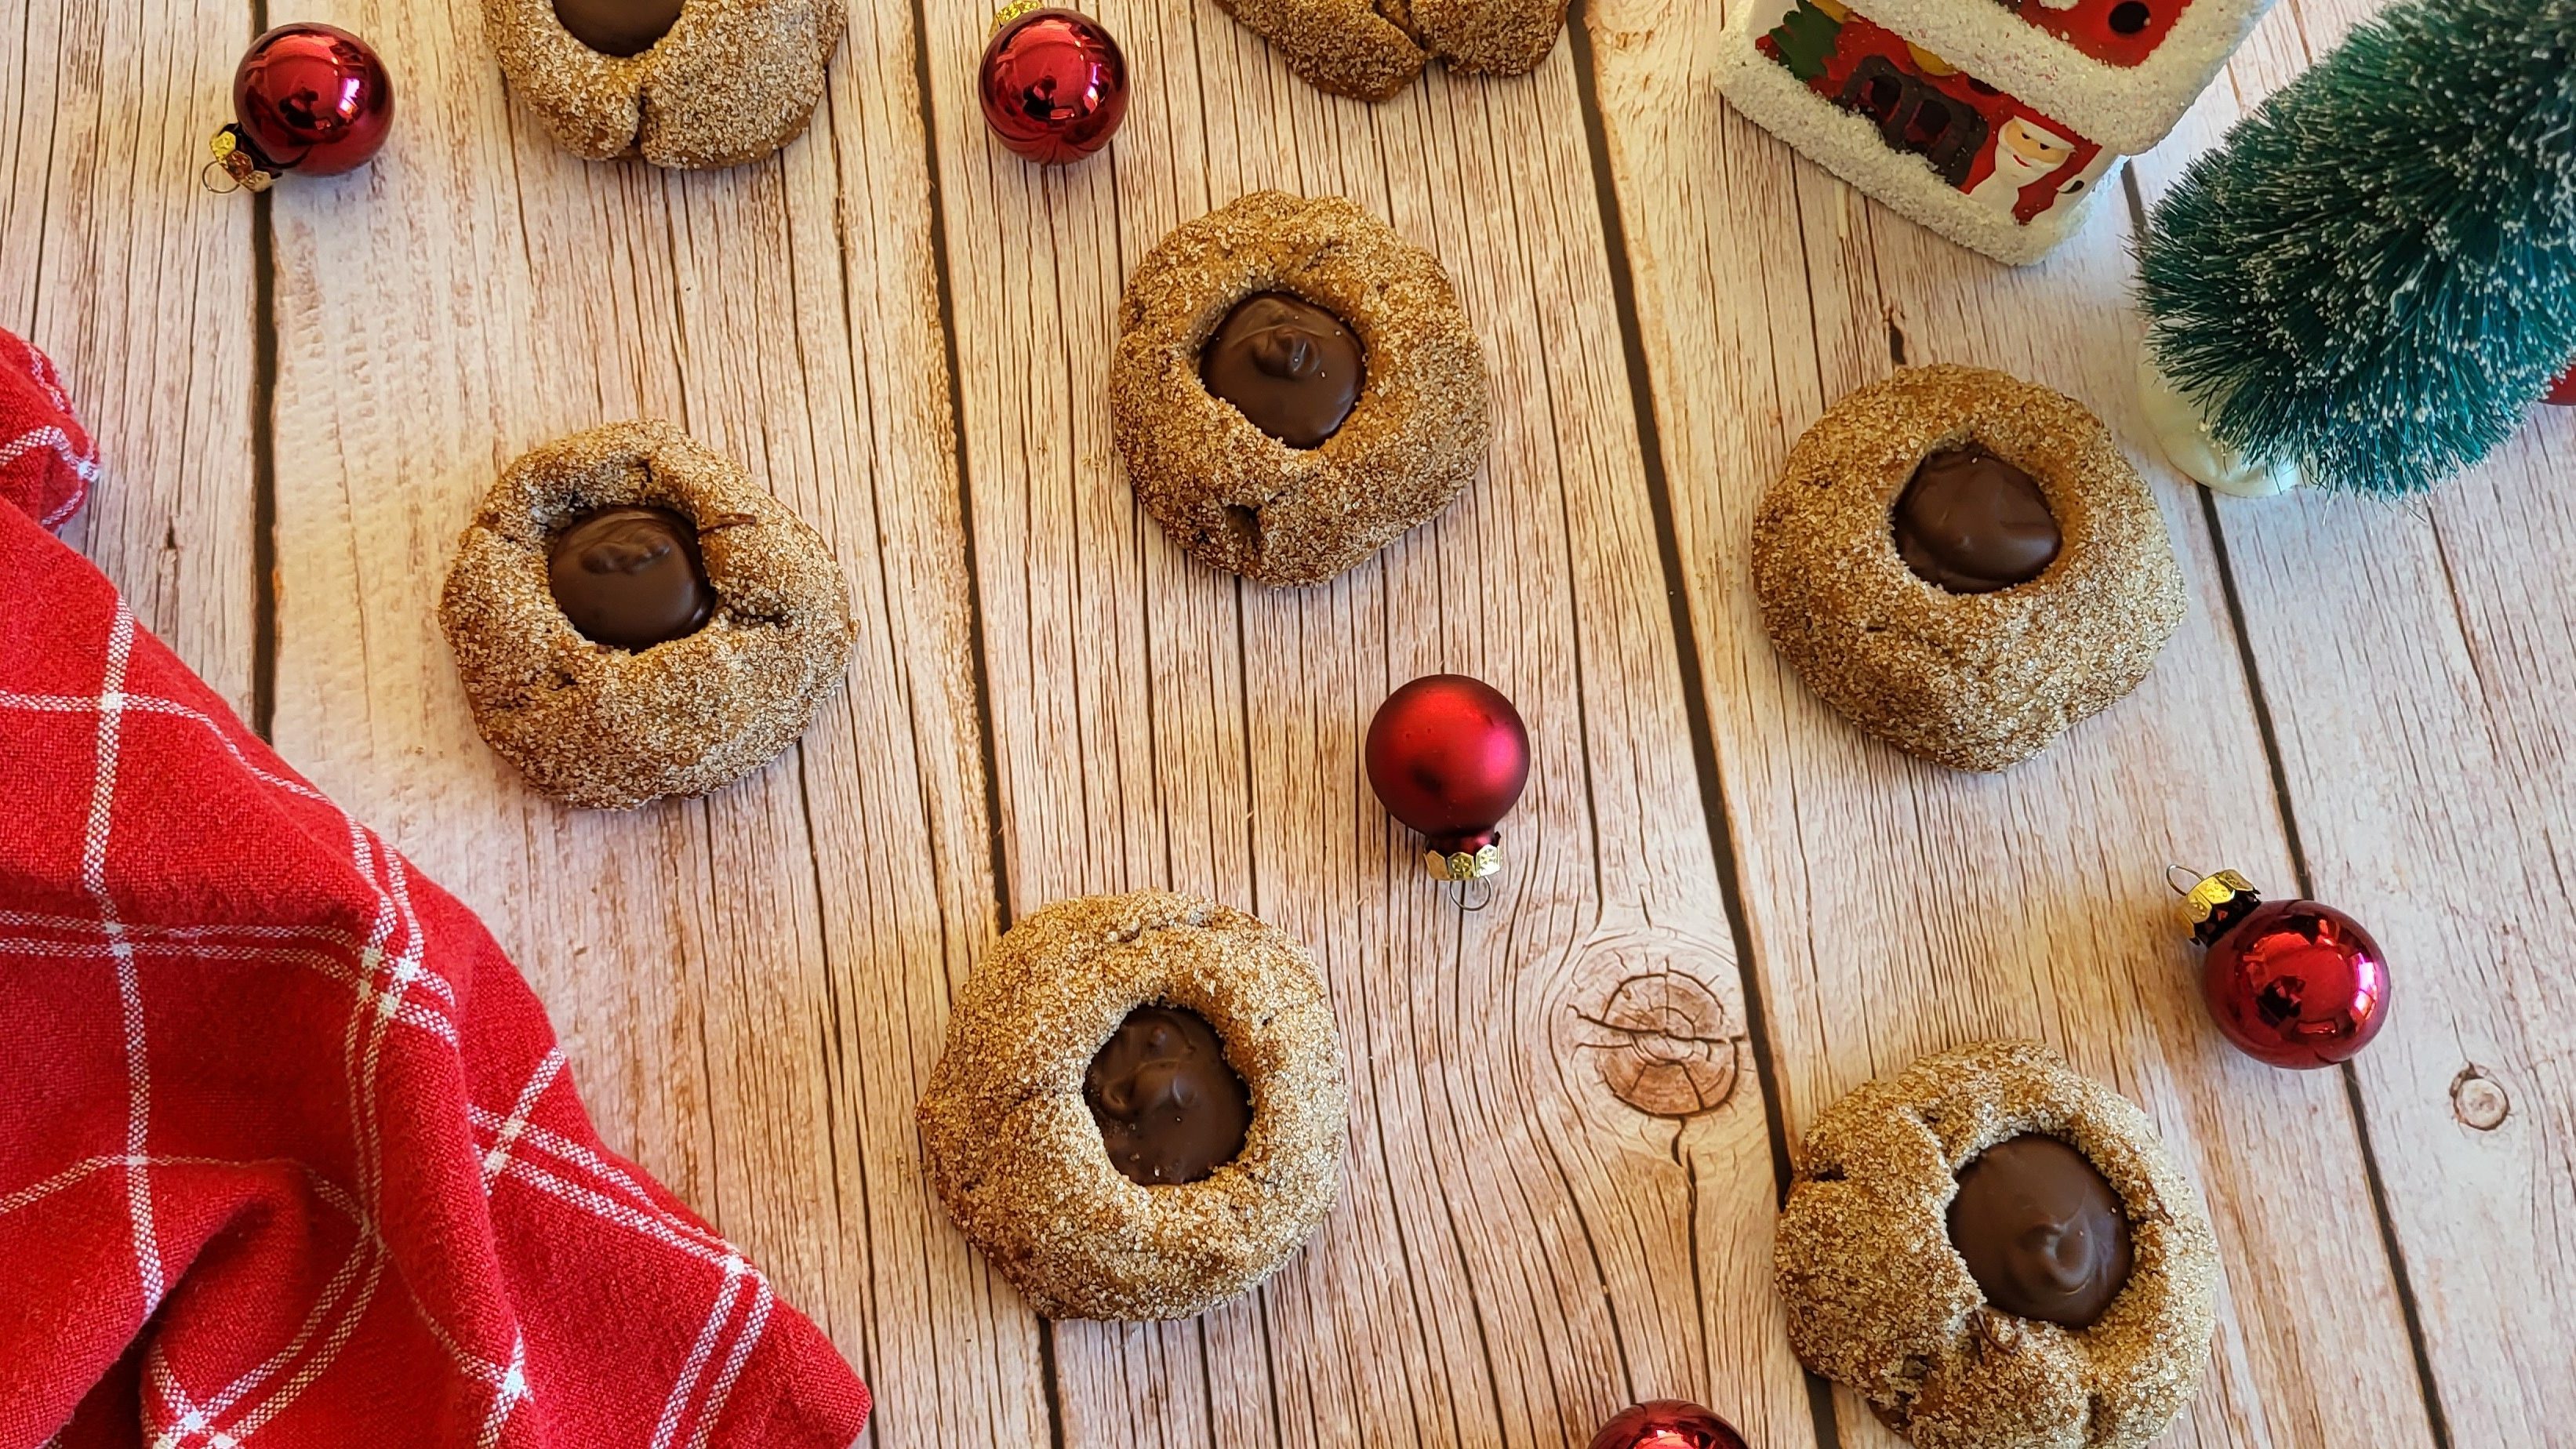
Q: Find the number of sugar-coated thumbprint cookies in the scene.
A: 7